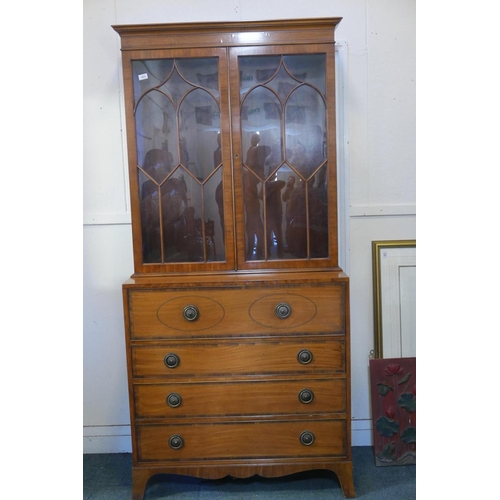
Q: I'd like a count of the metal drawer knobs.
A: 8